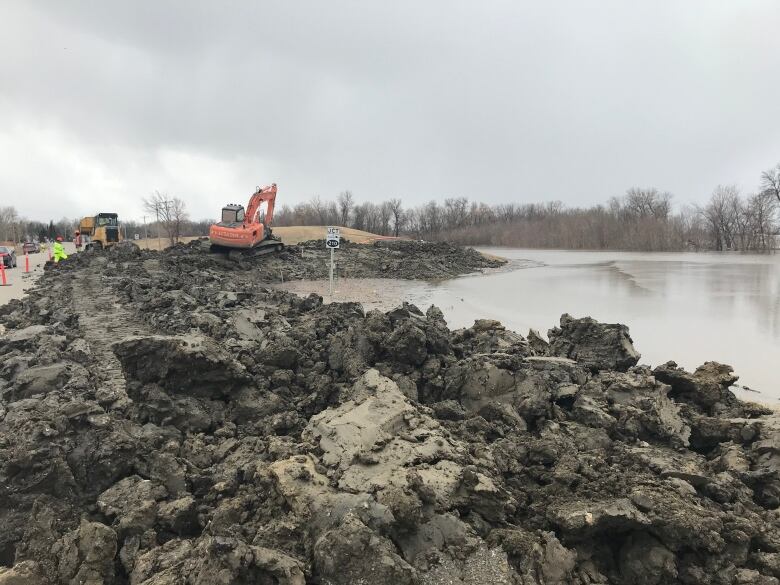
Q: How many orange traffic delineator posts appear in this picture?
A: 3